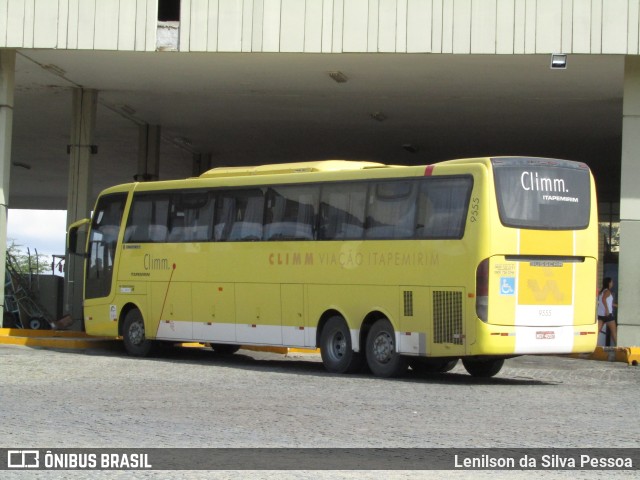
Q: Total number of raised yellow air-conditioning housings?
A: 1